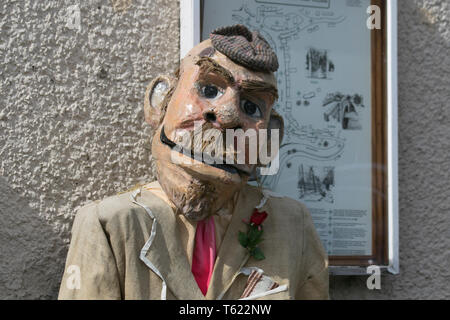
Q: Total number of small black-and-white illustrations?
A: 3